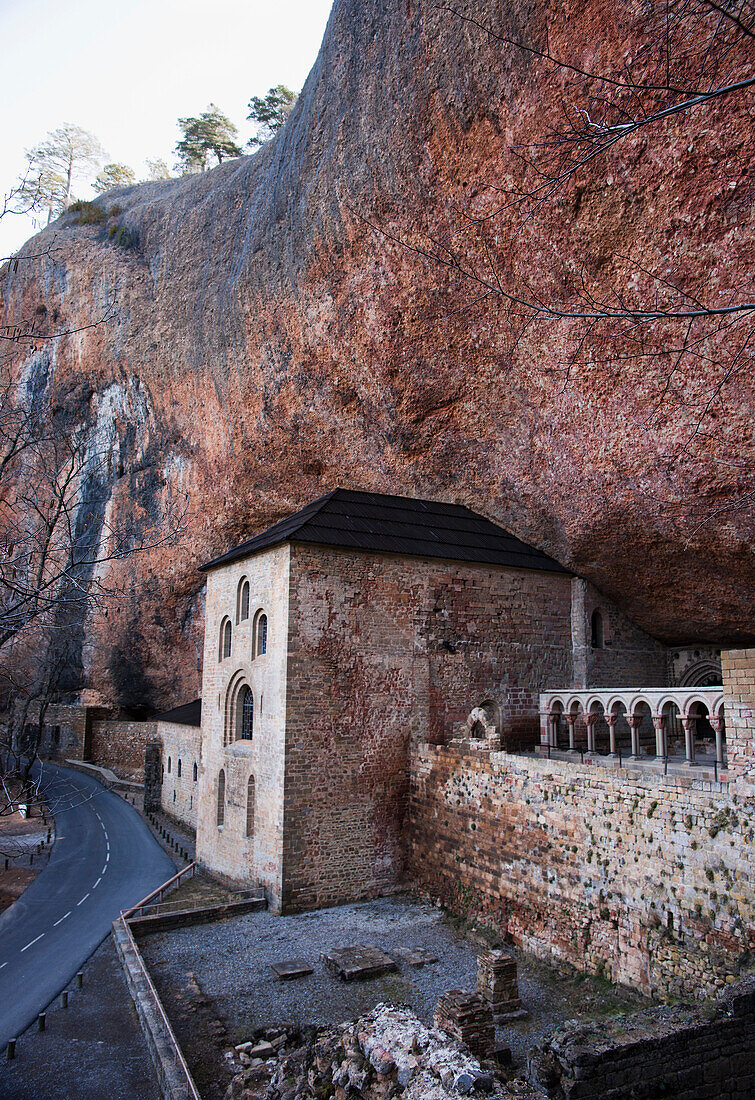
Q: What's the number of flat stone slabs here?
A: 3